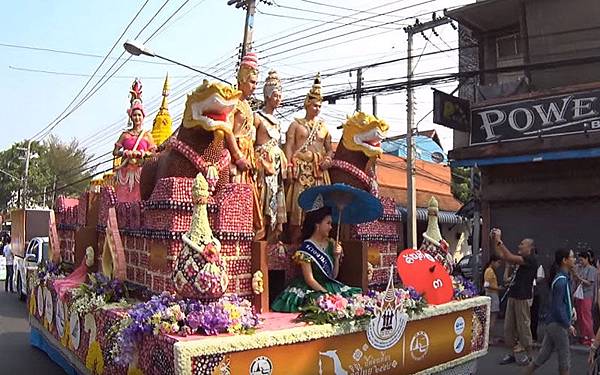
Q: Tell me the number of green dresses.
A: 1